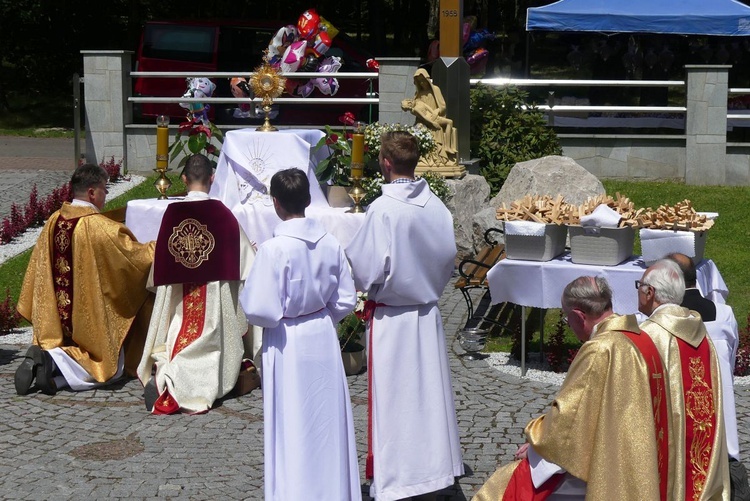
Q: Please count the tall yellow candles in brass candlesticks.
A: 2